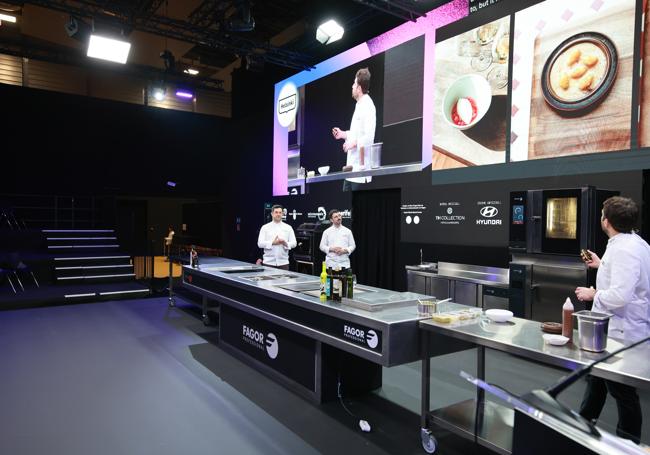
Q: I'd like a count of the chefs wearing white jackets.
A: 3